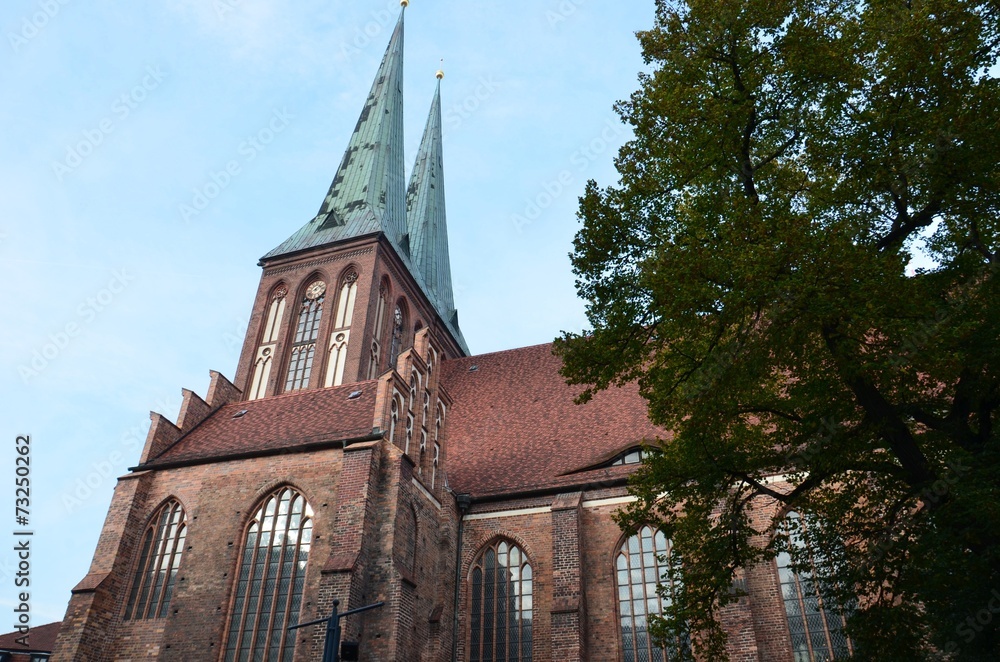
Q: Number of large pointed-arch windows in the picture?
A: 5